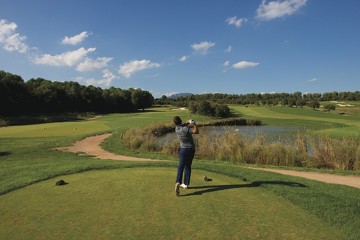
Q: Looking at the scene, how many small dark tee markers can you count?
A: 2